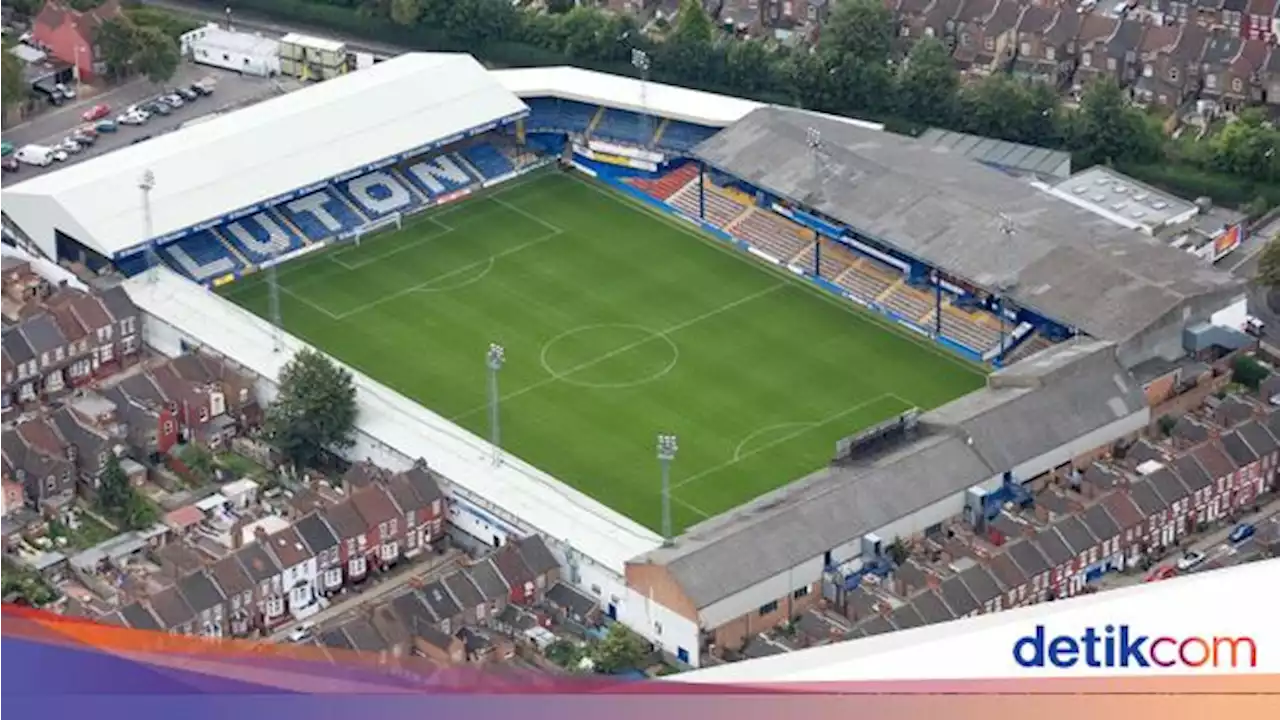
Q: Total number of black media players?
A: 0